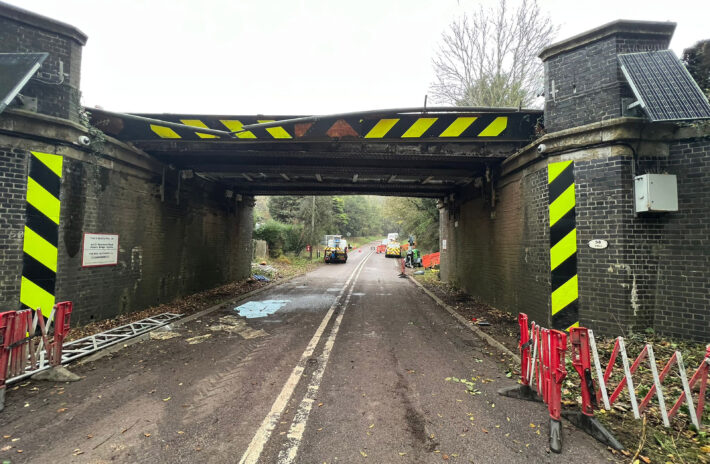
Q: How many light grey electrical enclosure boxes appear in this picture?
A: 1